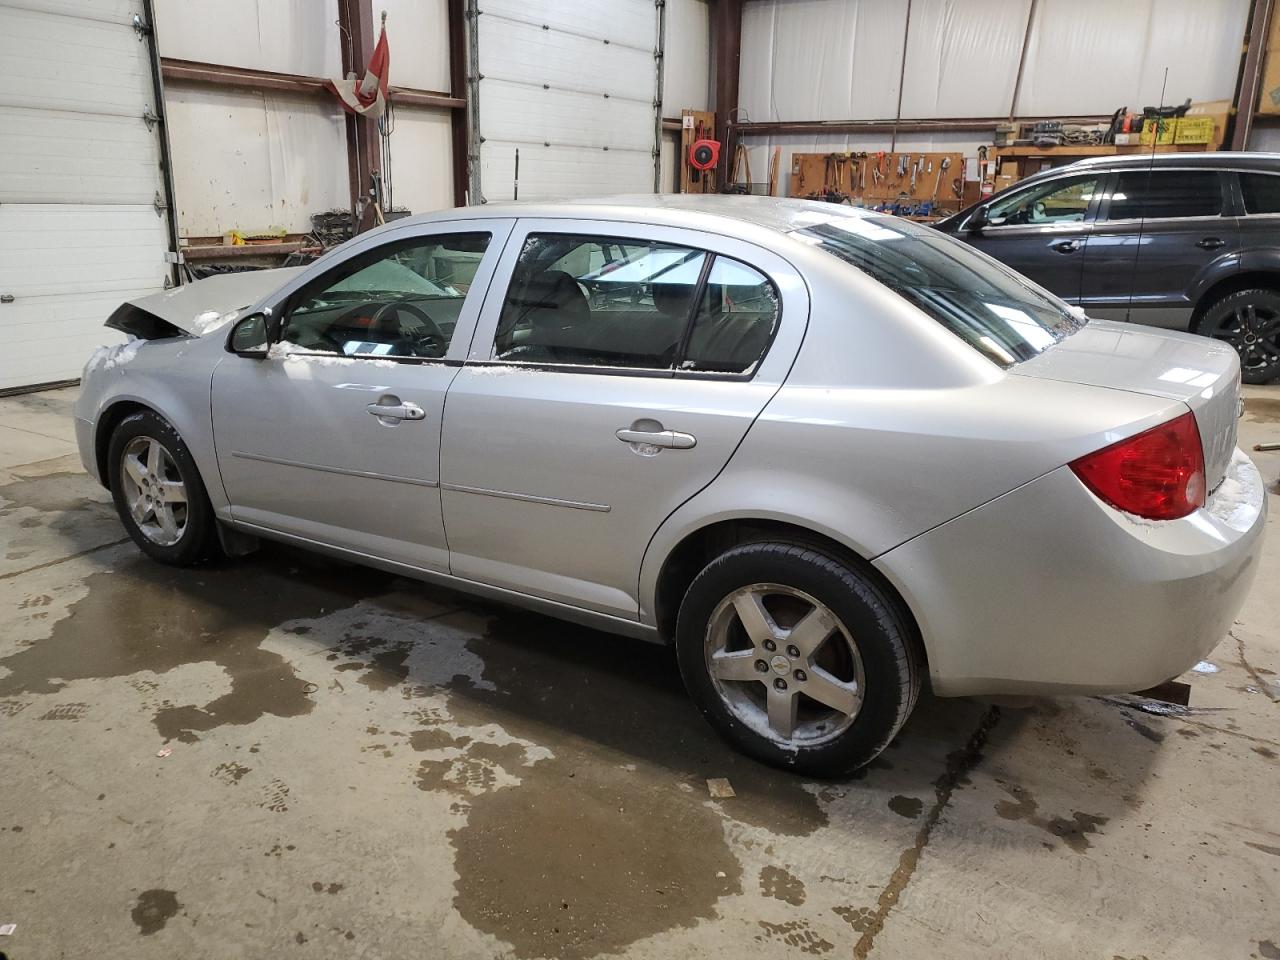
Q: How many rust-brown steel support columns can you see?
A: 4